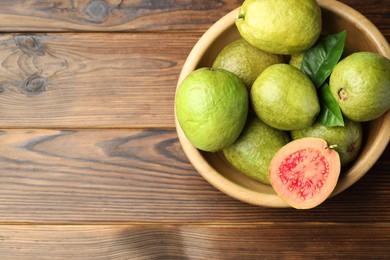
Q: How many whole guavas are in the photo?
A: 8